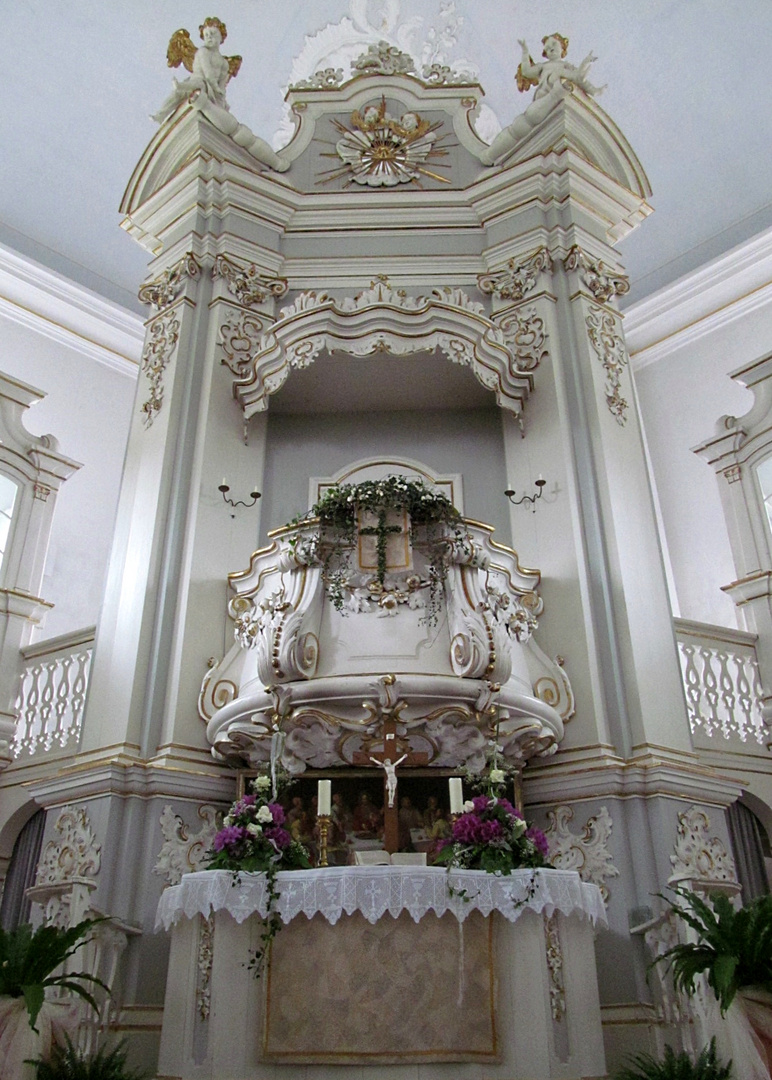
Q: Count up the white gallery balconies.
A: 2